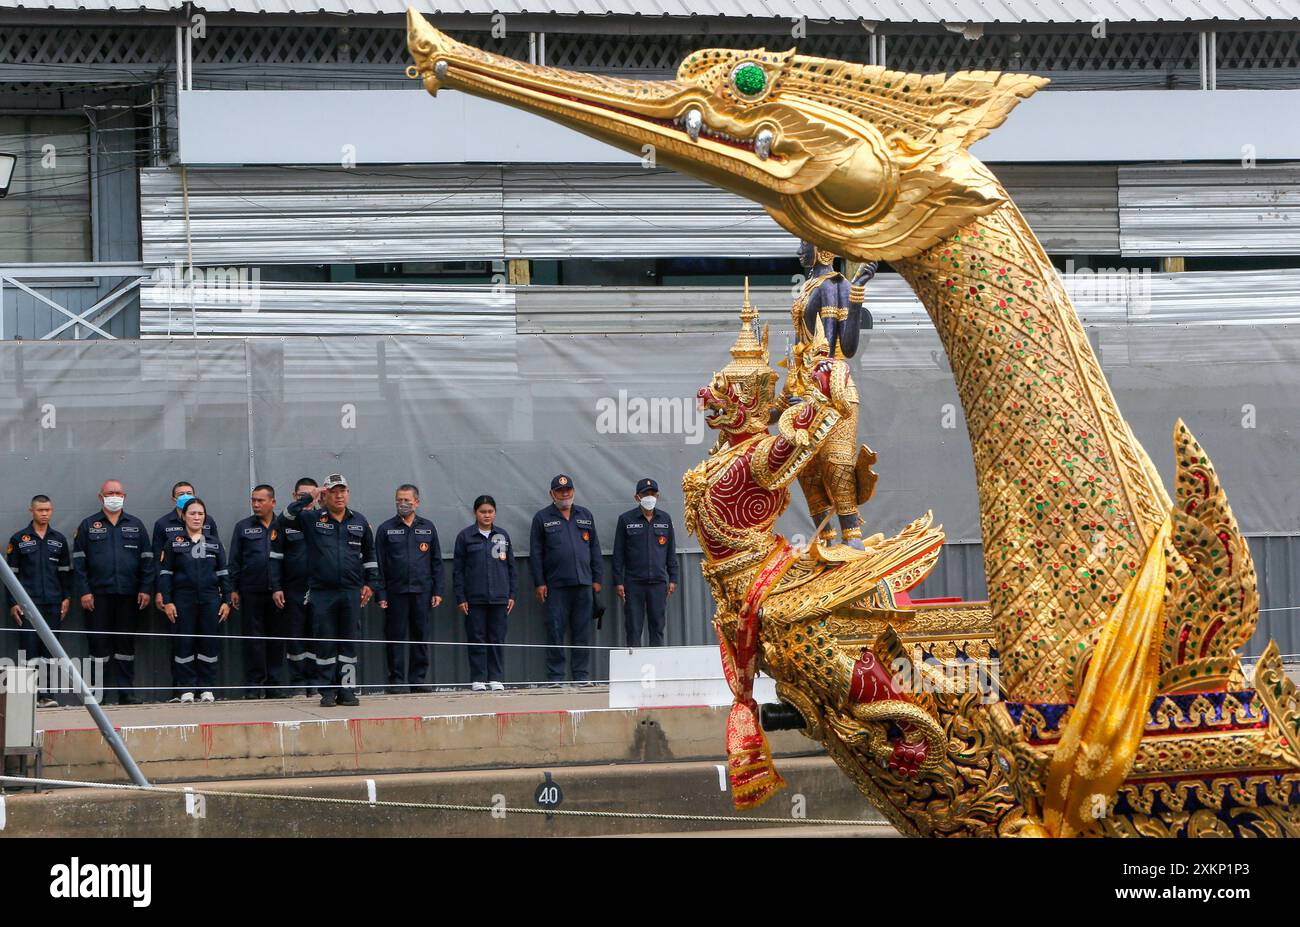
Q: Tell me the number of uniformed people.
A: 11